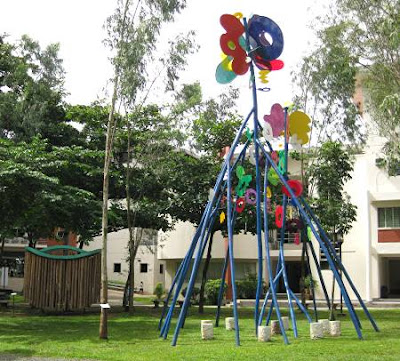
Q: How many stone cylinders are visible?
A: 8